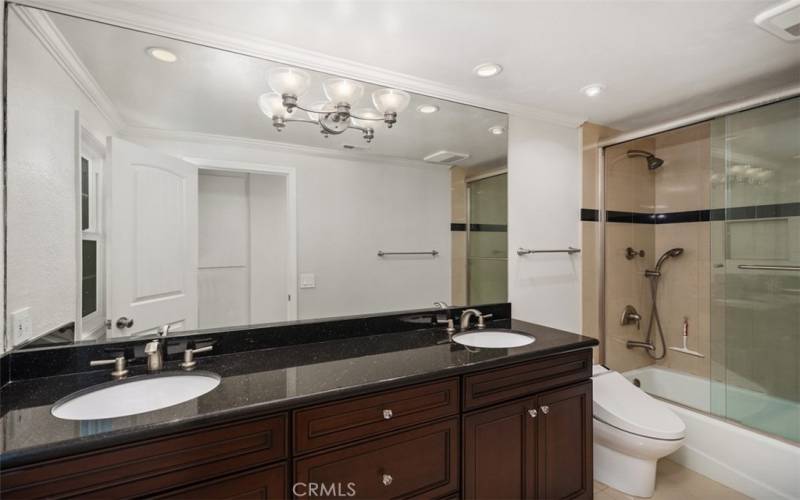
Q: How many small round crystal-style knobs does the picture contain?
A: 4